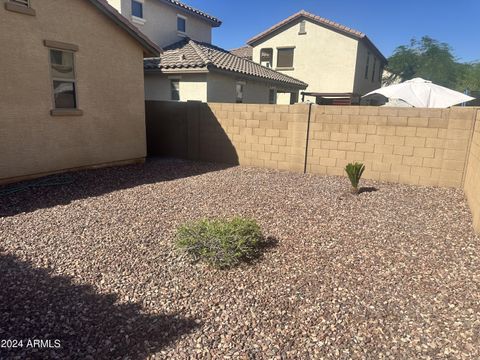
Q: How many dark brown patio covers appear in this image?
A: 1